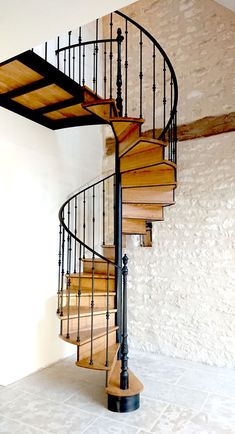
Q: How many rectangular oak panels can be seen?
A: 3